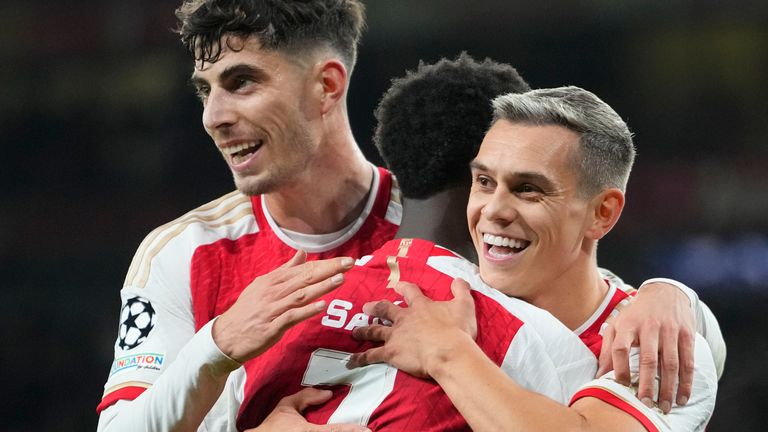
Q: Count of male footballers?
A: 3